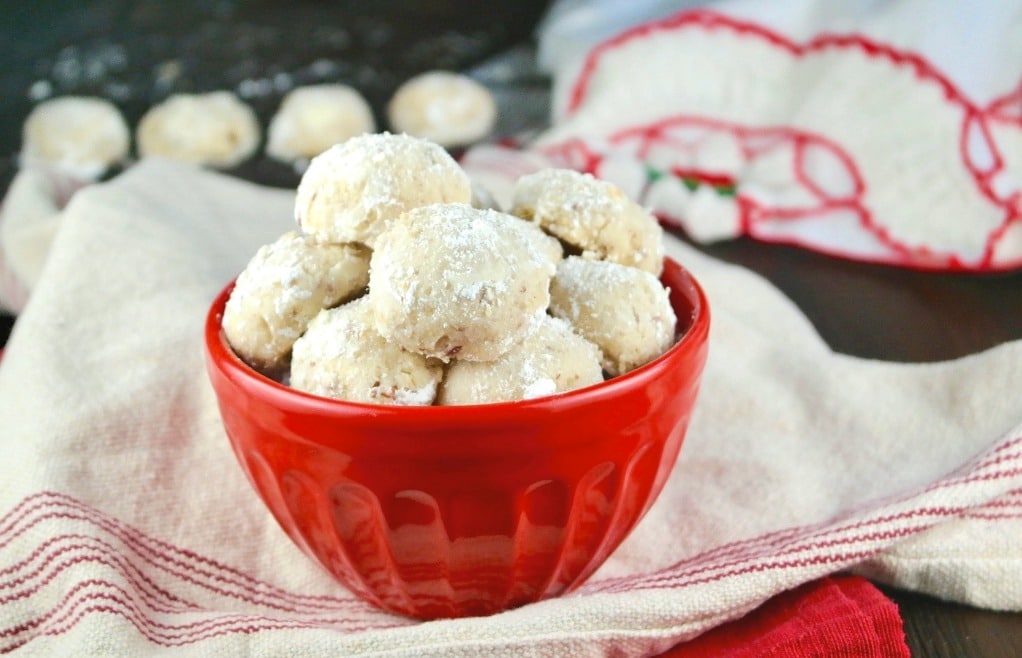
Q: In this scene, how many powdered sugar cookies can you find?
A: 11